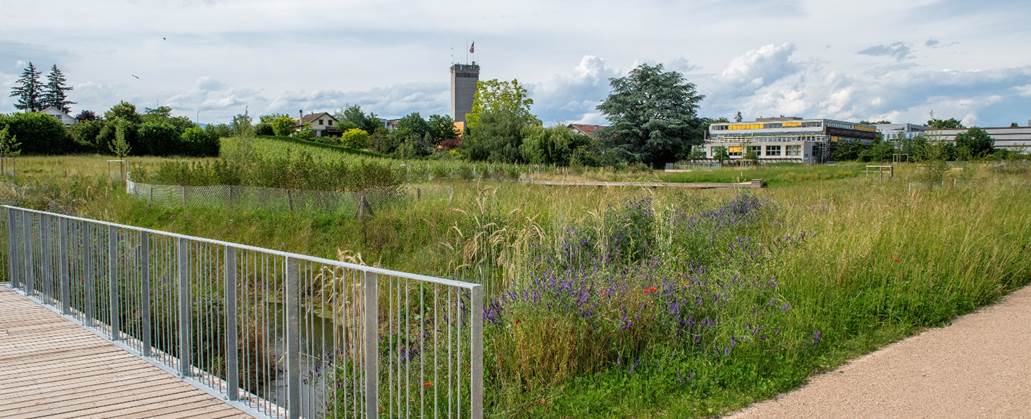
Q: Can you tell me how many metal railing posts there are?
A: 12